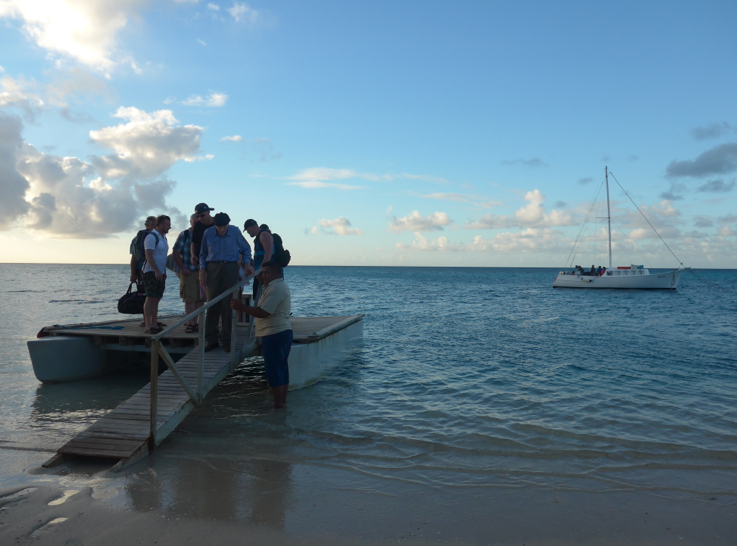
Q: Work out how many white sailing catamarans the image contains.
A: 1